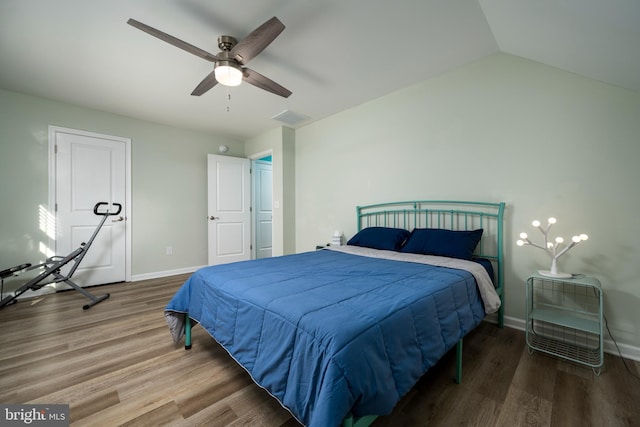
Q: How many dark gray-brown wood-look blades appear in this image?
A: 4